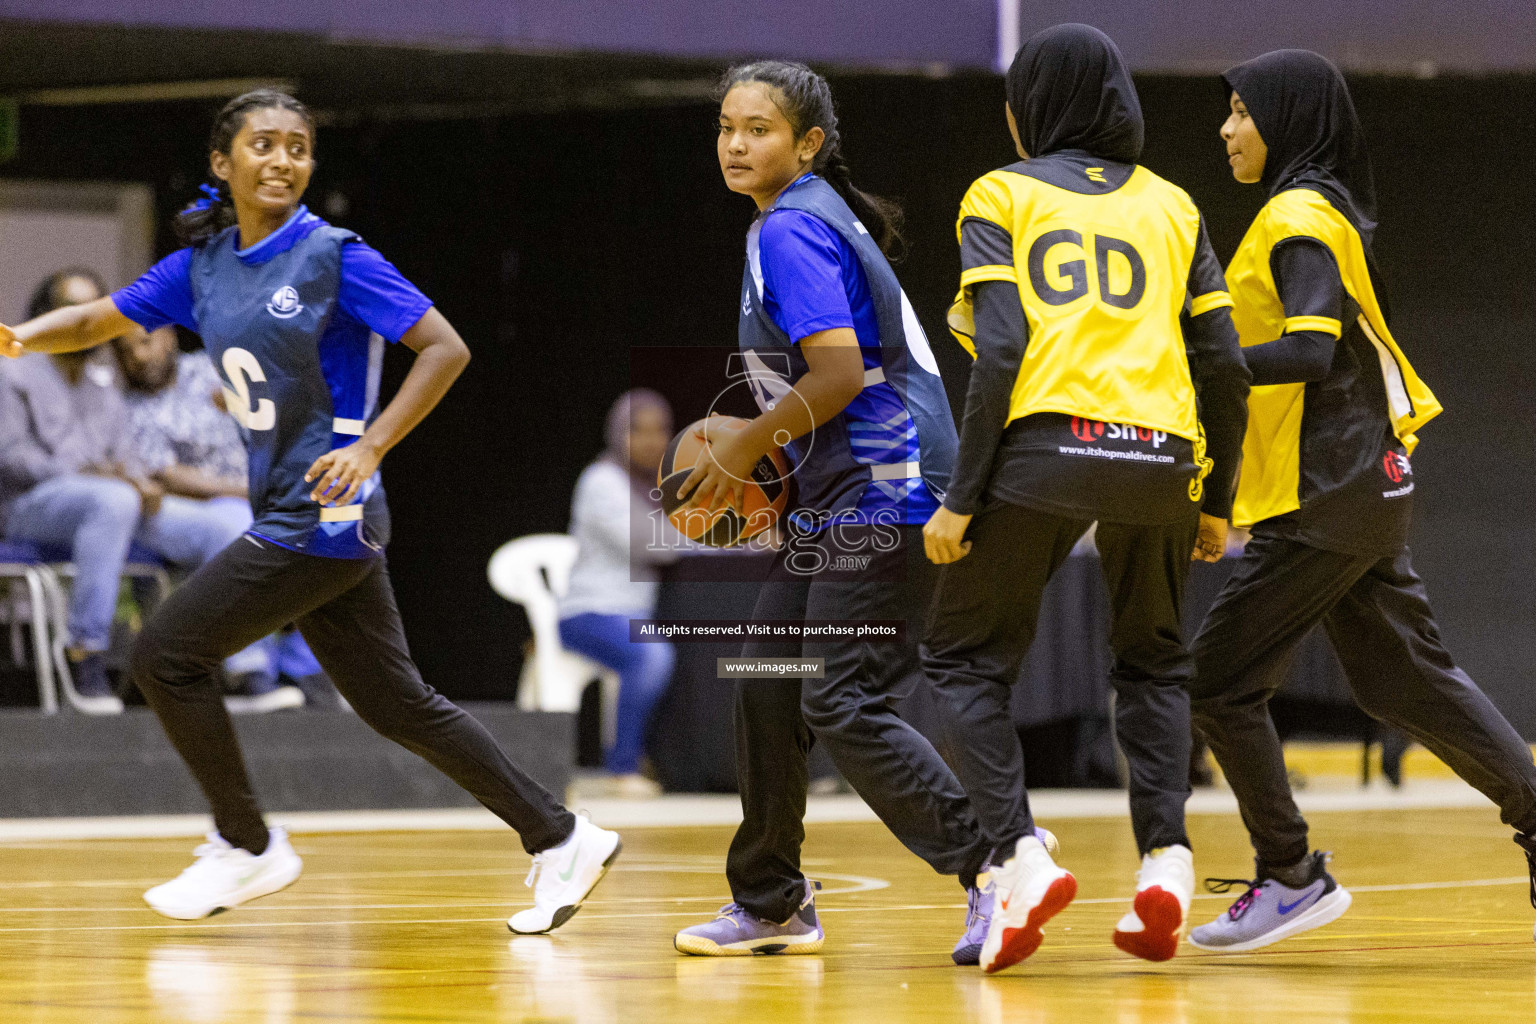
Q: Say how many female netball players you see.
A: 4